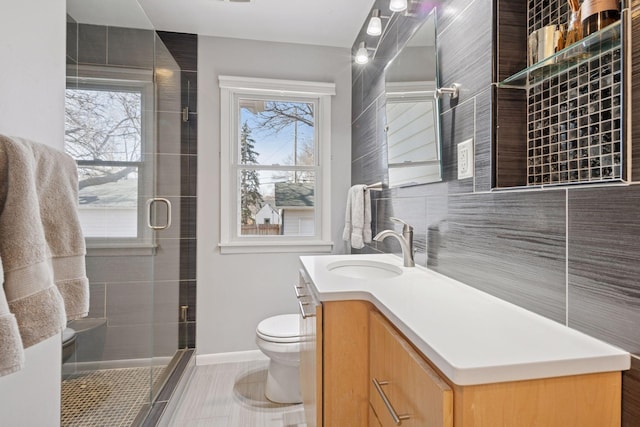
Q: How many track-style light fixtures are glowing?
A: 3